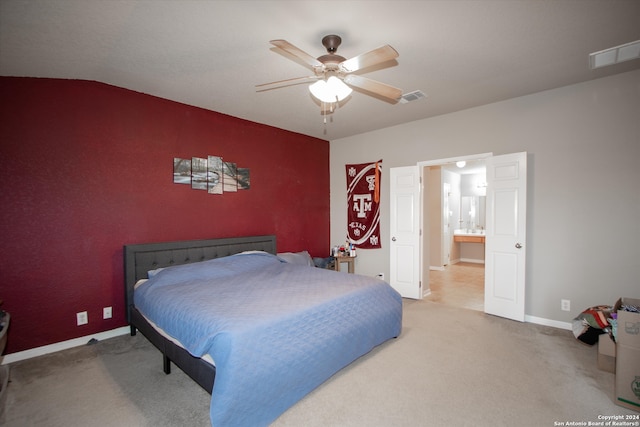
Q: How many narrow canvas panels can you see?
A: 5